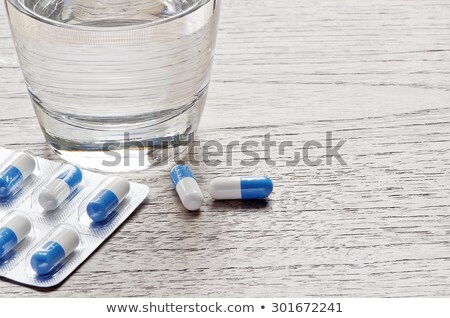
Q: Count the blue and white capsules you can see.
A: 7